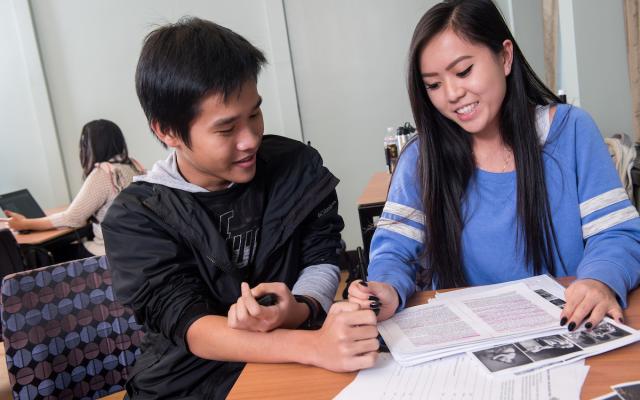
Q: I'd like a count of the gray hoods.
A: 1